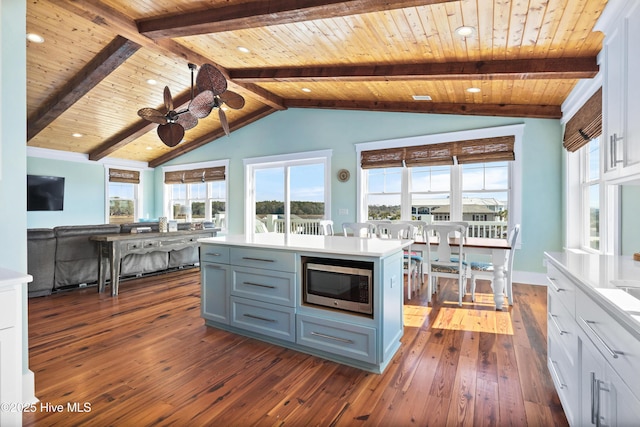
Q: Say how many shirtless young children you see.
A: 0